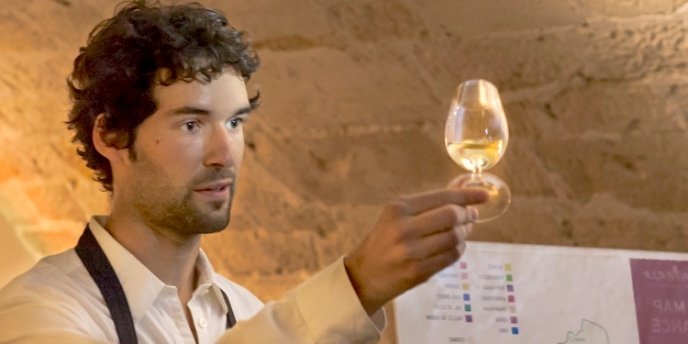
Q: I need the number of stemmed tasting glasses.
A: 1